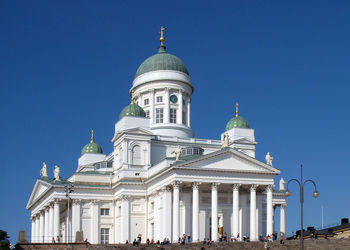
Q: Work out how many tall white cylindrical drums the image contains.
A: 1